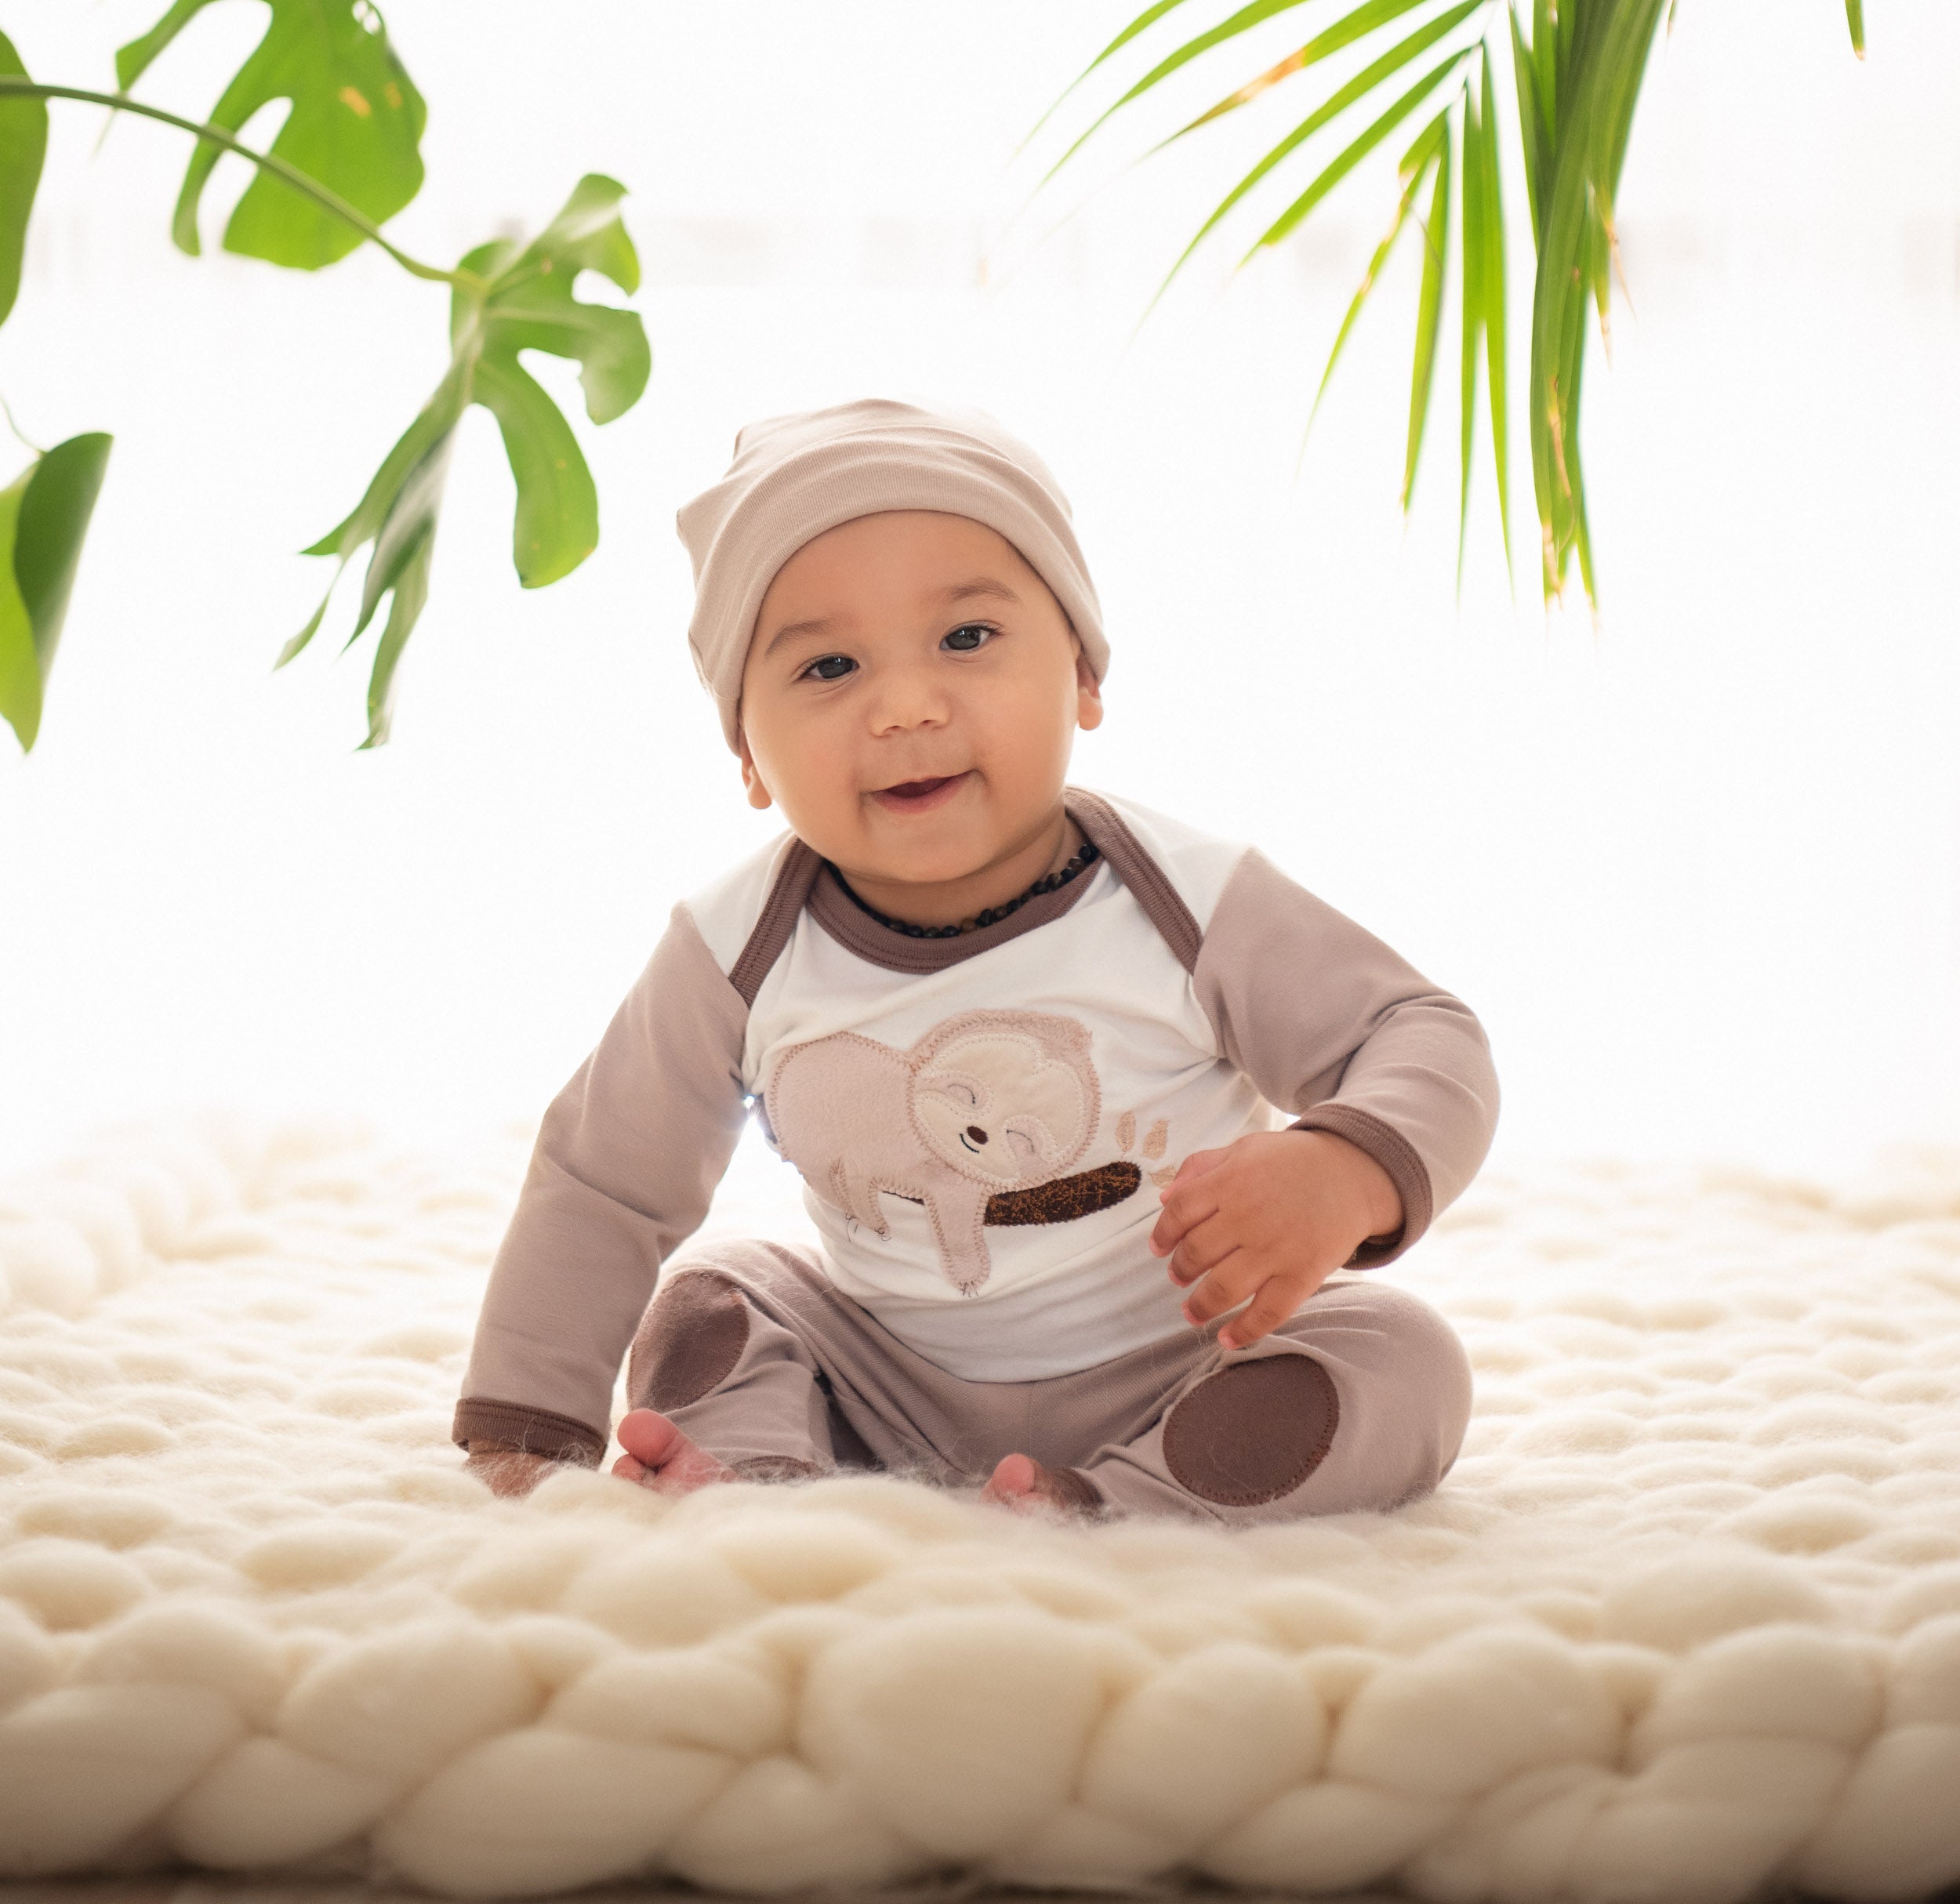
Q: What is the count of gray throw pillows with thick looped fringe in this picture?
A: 0